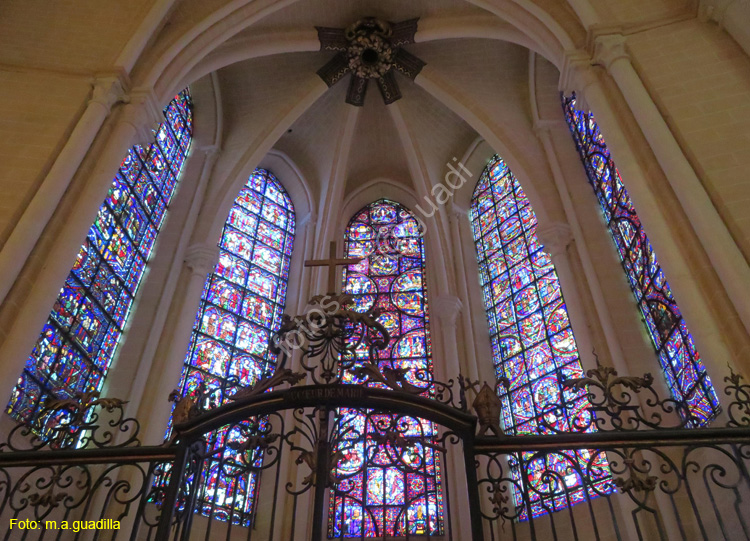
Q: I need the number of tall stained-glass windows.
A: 5